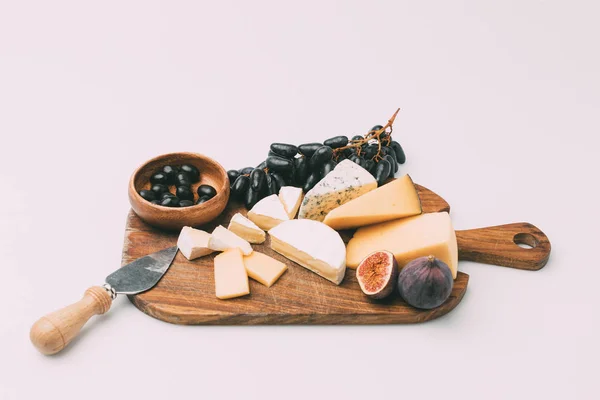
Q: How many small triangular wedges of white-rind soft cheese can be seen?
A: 5